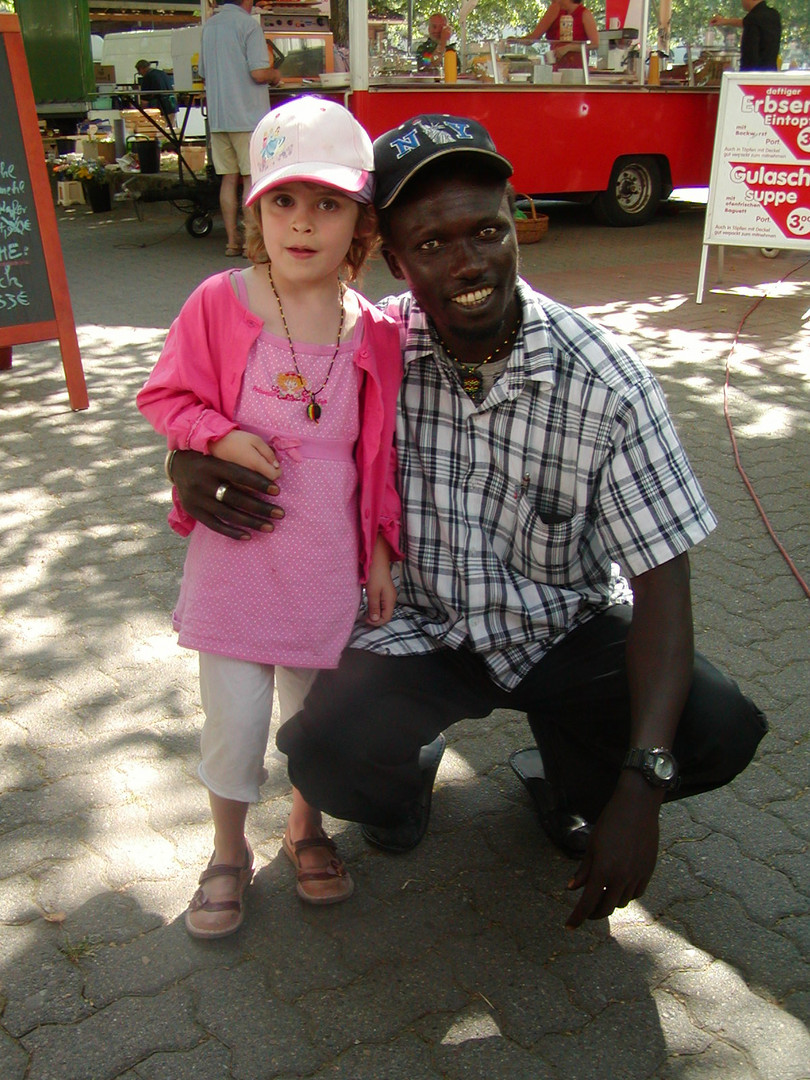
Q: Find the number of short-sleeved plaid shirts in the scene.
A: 1